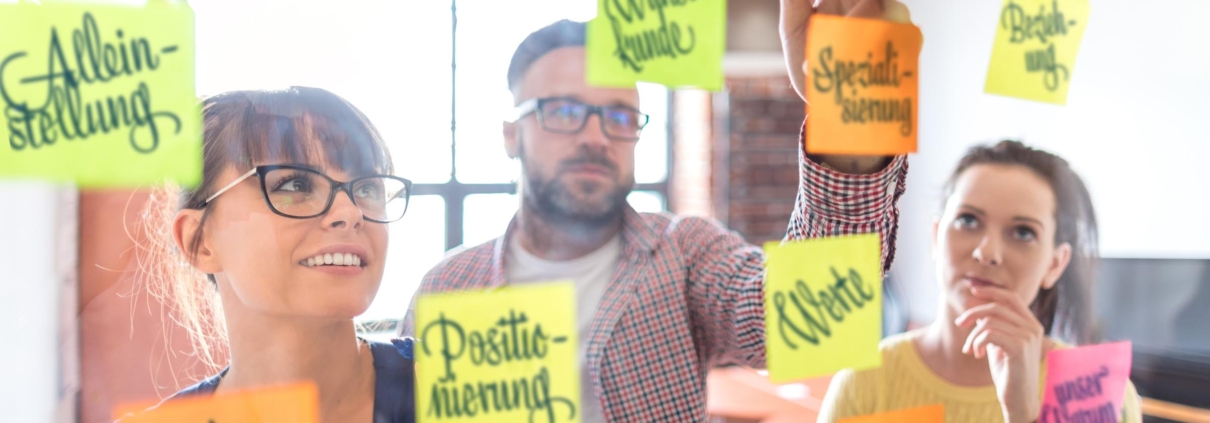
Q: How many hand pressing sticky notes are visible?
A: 1